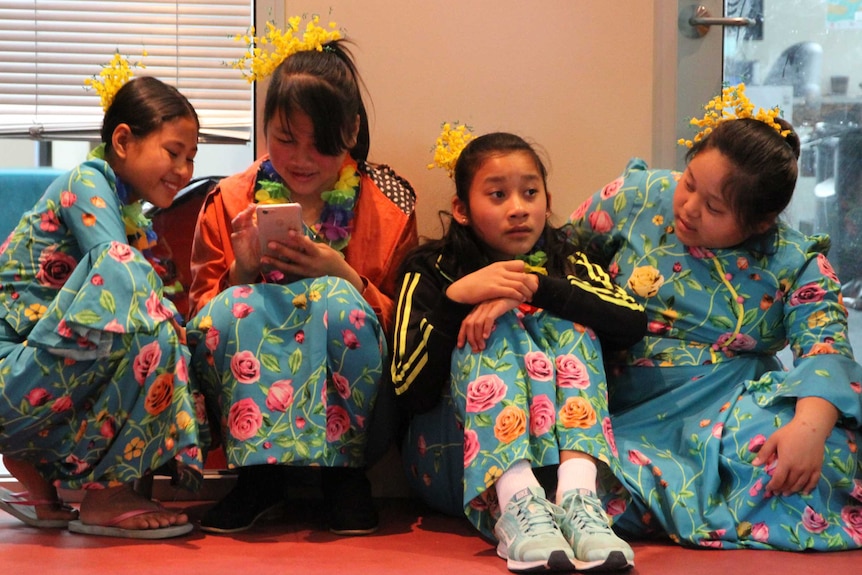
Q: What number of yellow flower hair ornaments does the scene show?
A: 4